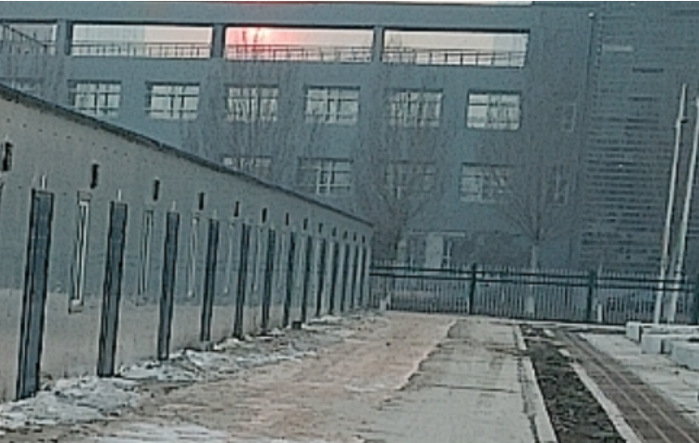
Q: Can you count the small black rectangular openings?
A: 13